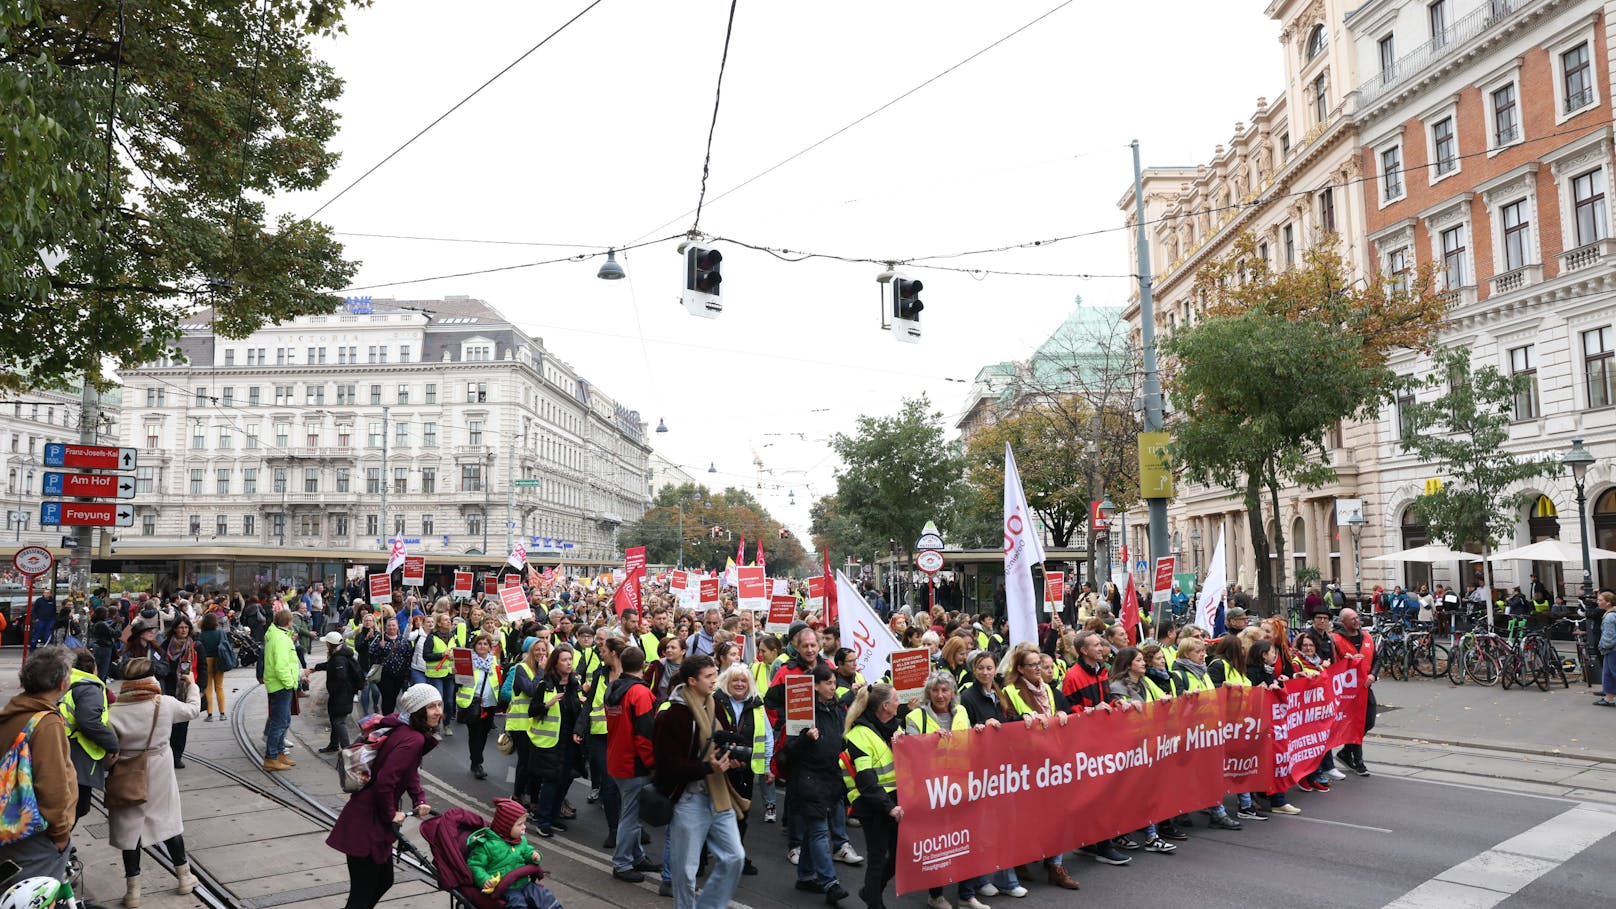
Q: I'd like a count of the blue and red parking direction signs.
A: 3